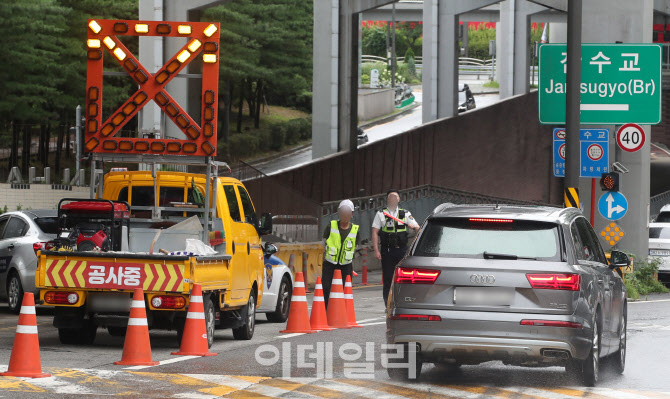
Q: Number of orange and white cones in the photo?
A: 7